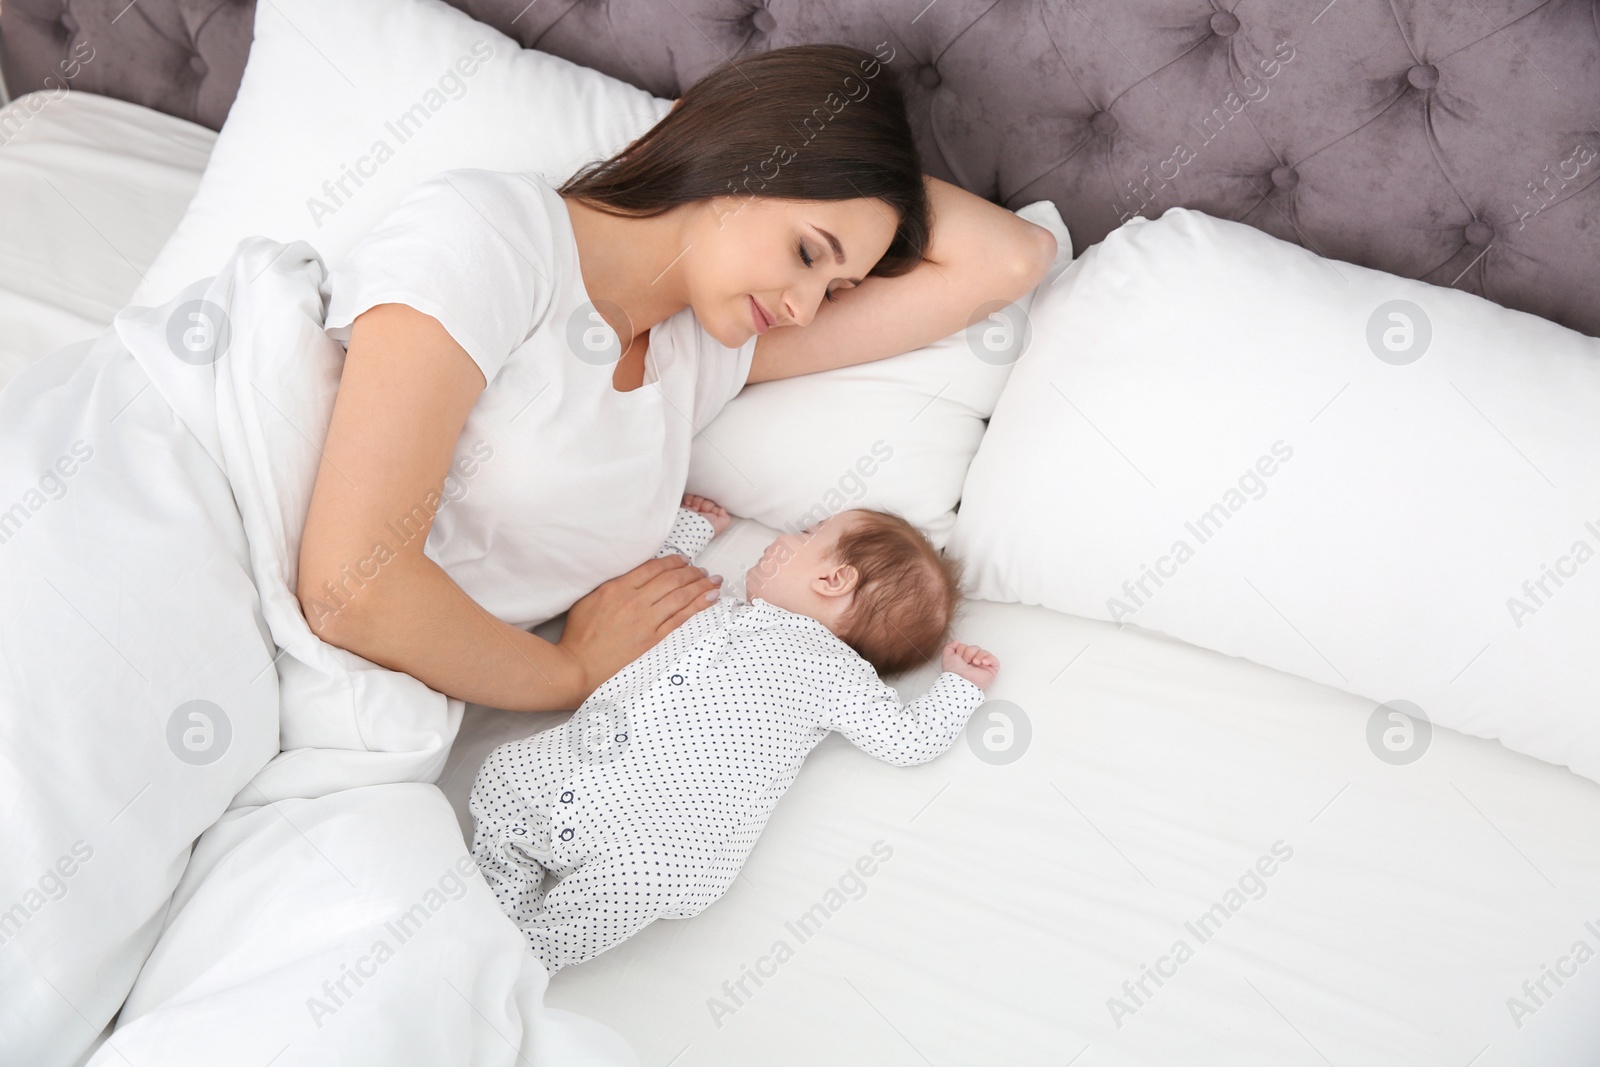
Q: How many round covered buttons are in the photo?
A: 9